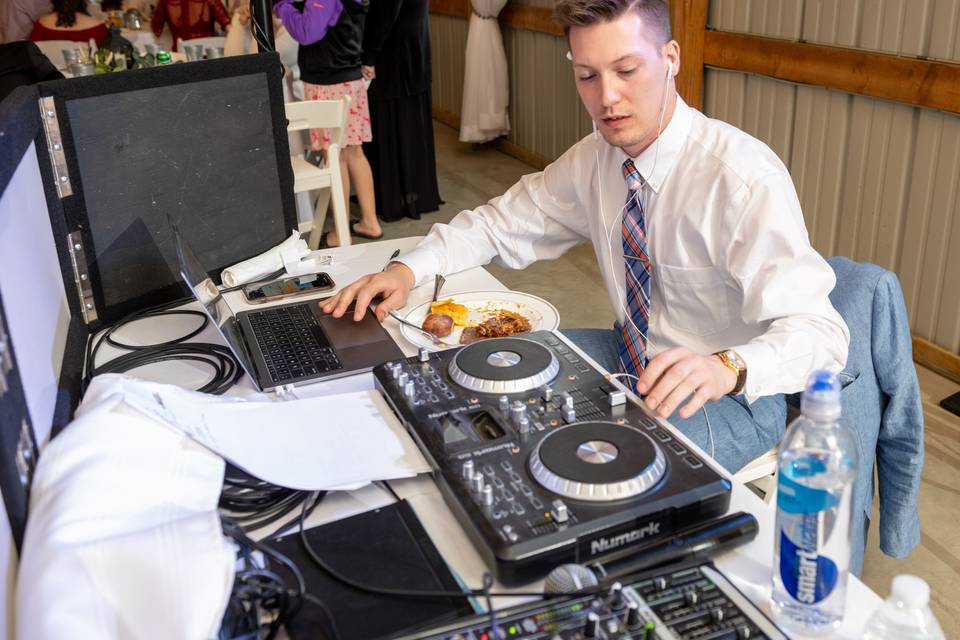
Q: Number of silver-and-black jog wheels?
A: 2